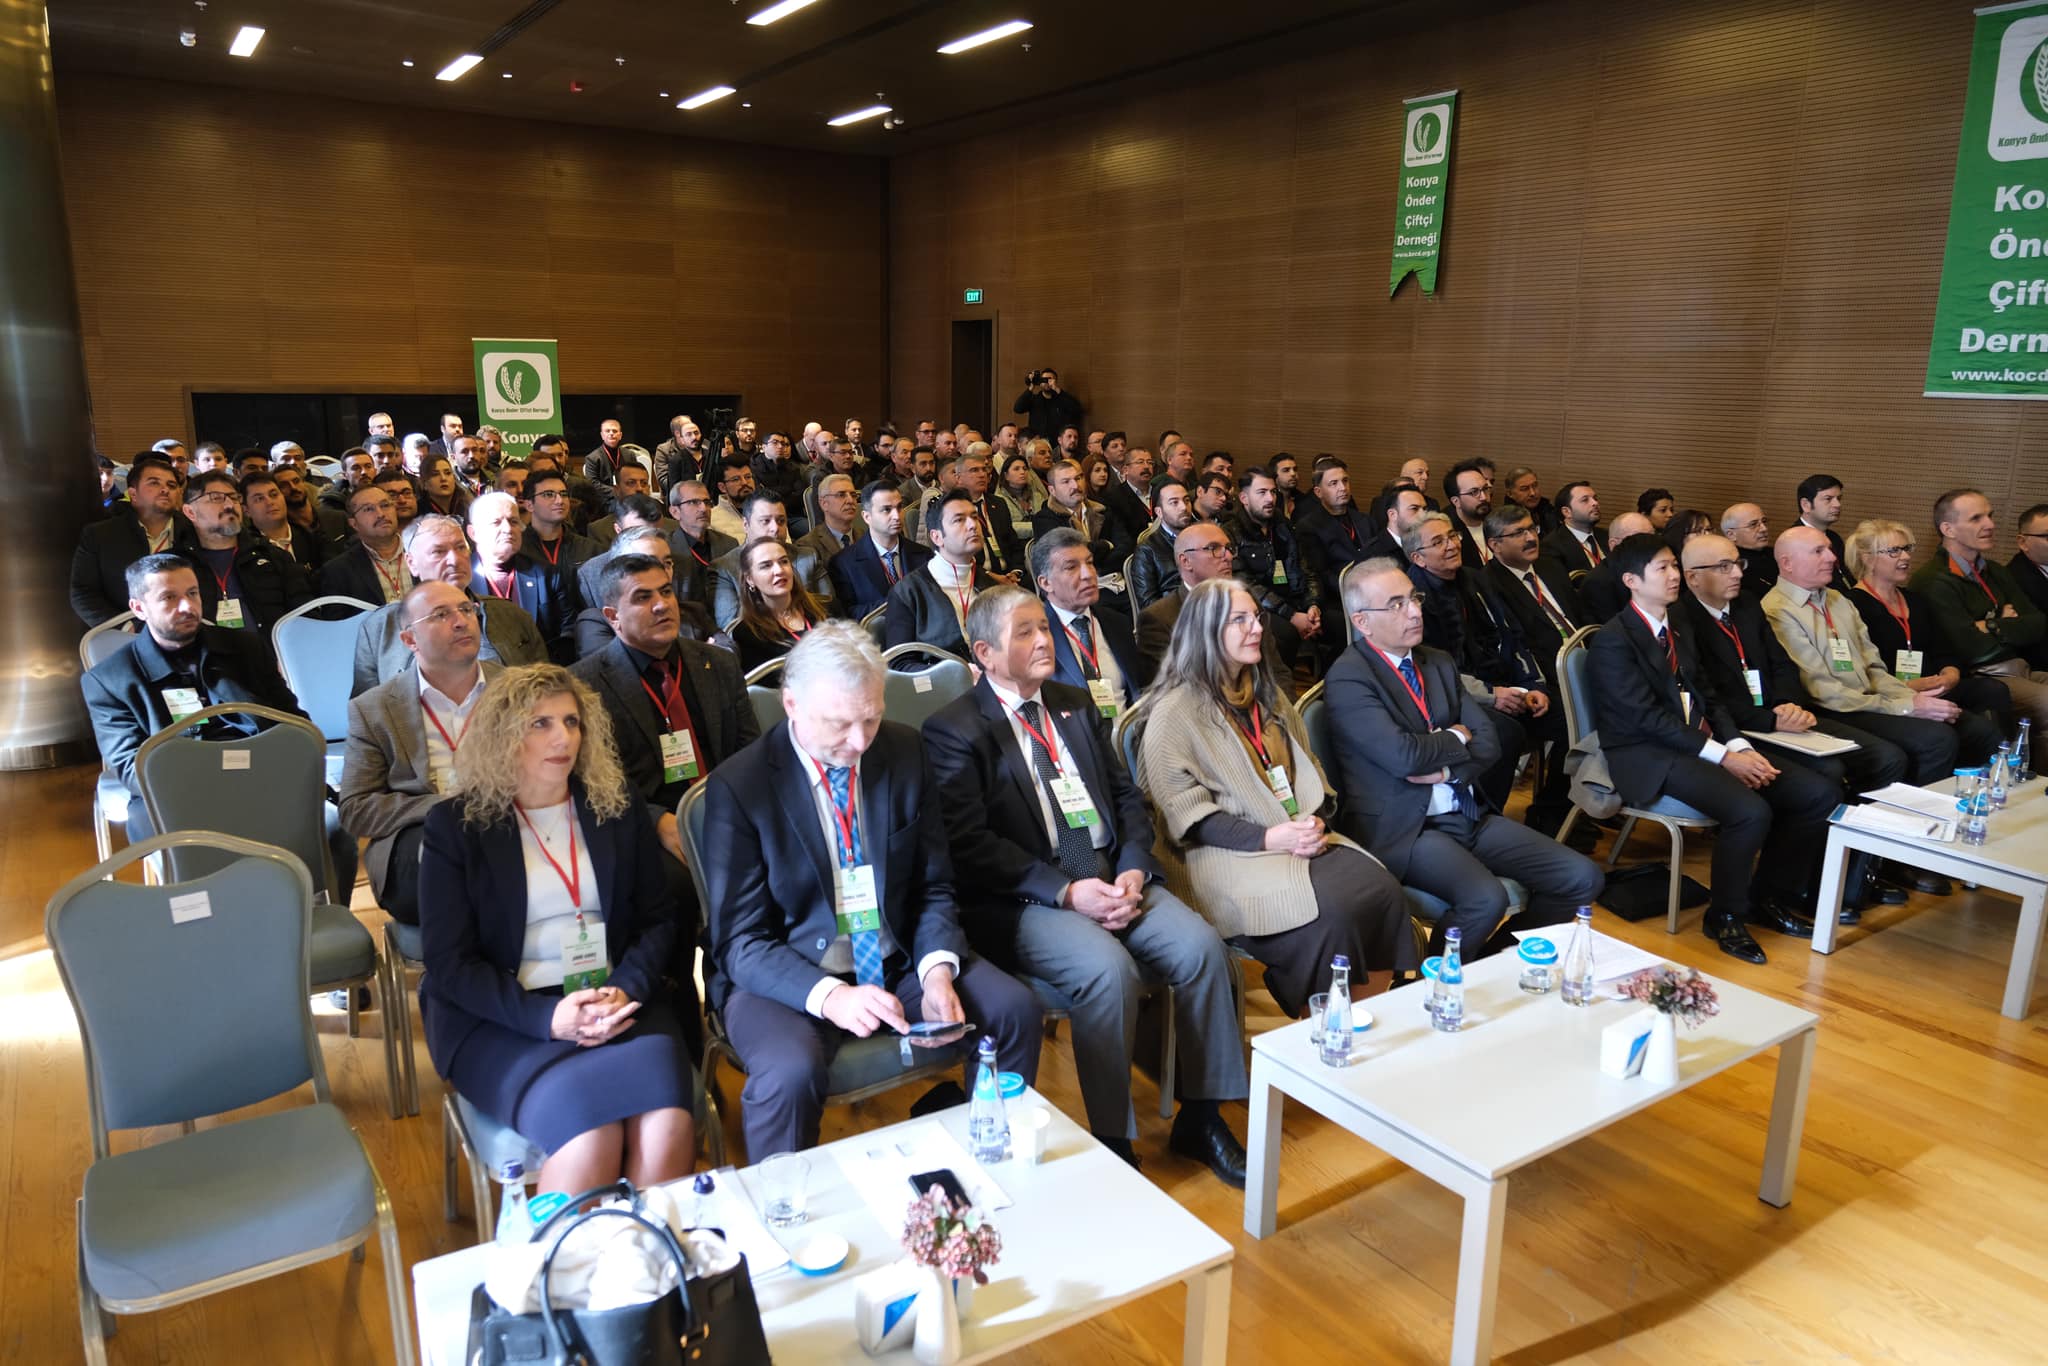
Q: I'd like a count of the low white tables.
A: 3